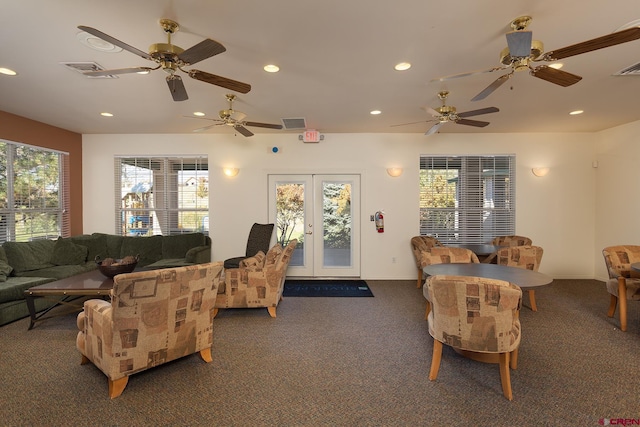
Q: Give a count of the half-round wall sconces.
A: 3